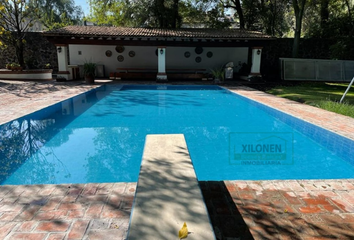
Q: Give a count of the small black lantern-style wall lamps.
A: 3